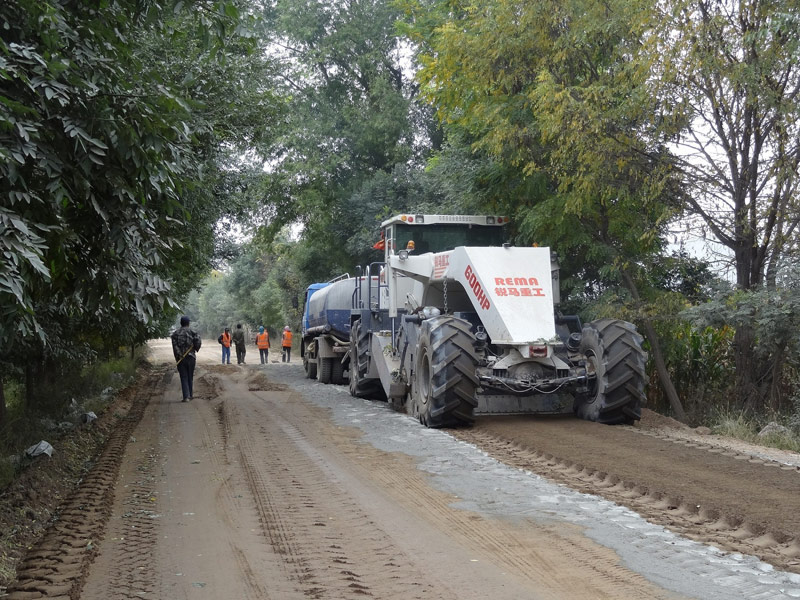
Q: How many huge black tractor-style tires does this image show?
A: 3